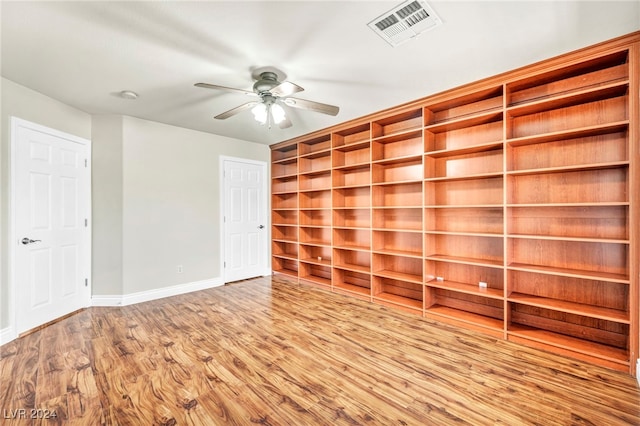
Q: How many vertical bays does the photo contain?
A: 6